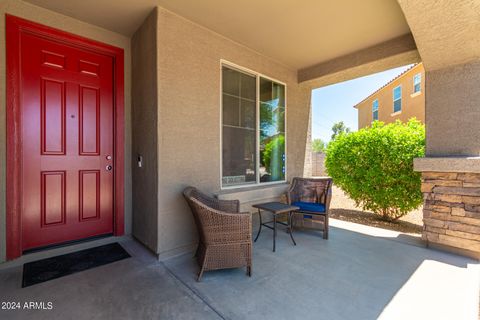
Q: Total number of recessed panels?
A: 6